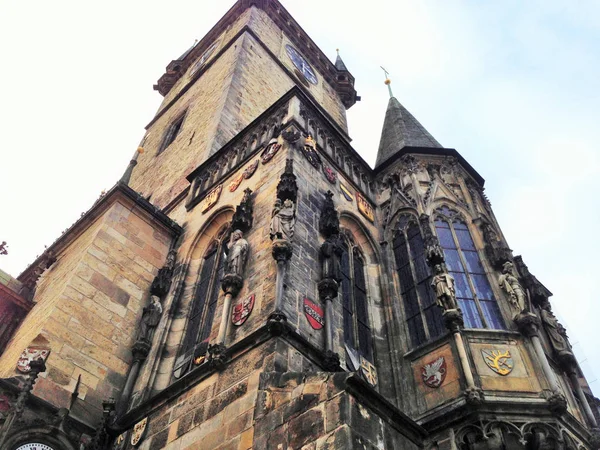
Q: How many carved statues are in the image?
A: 7